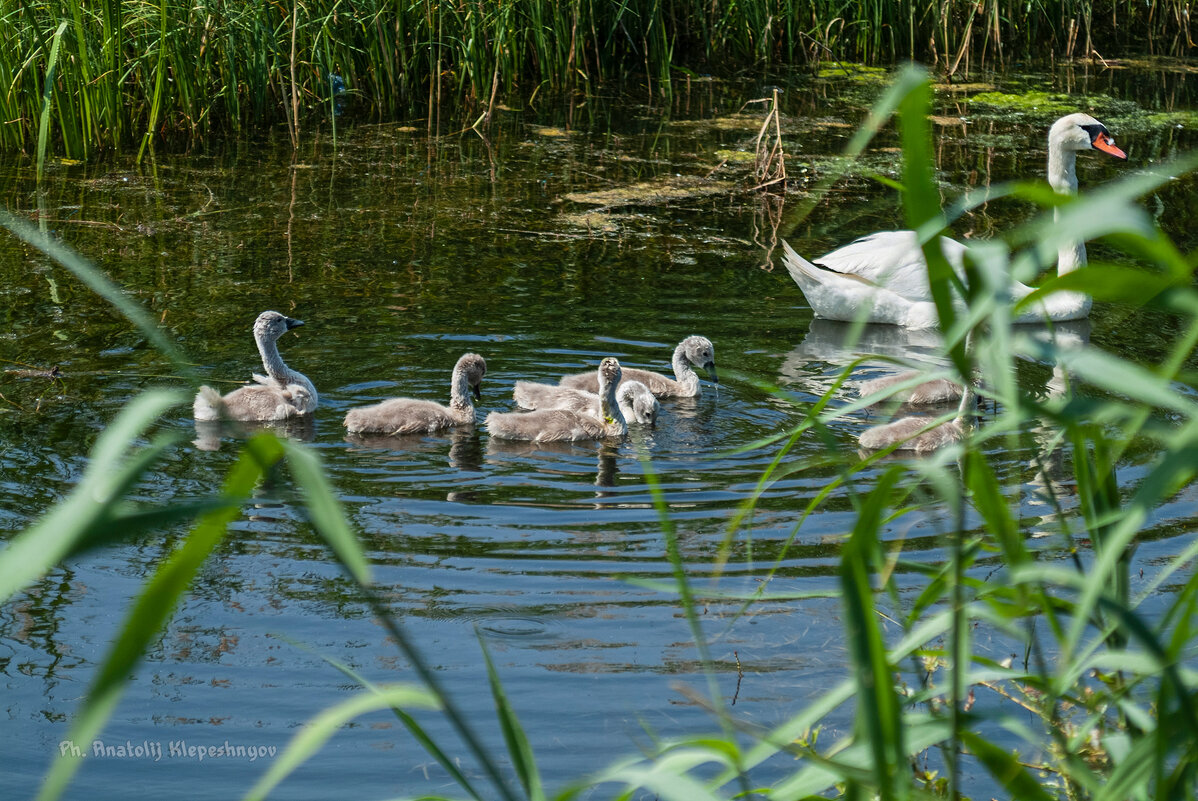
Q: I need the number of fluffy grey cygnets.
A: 7